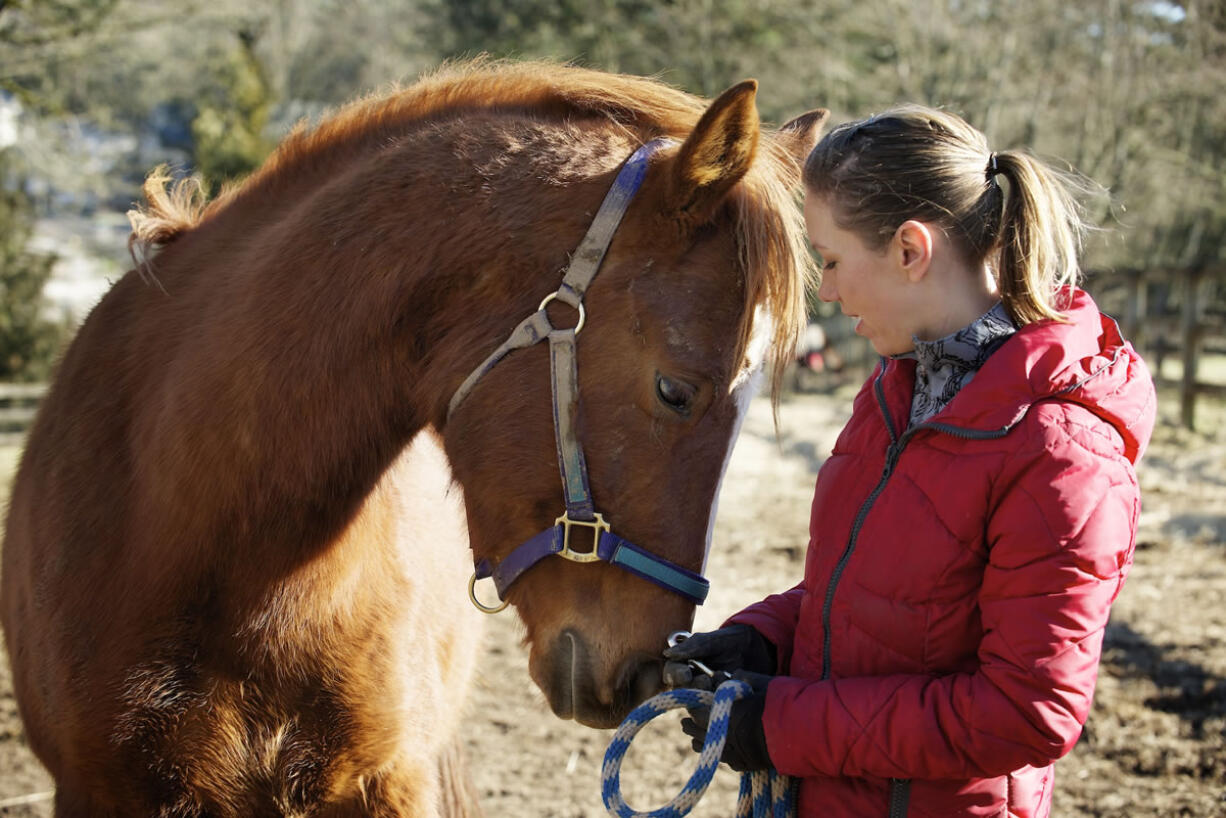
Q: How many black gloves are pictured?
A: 2